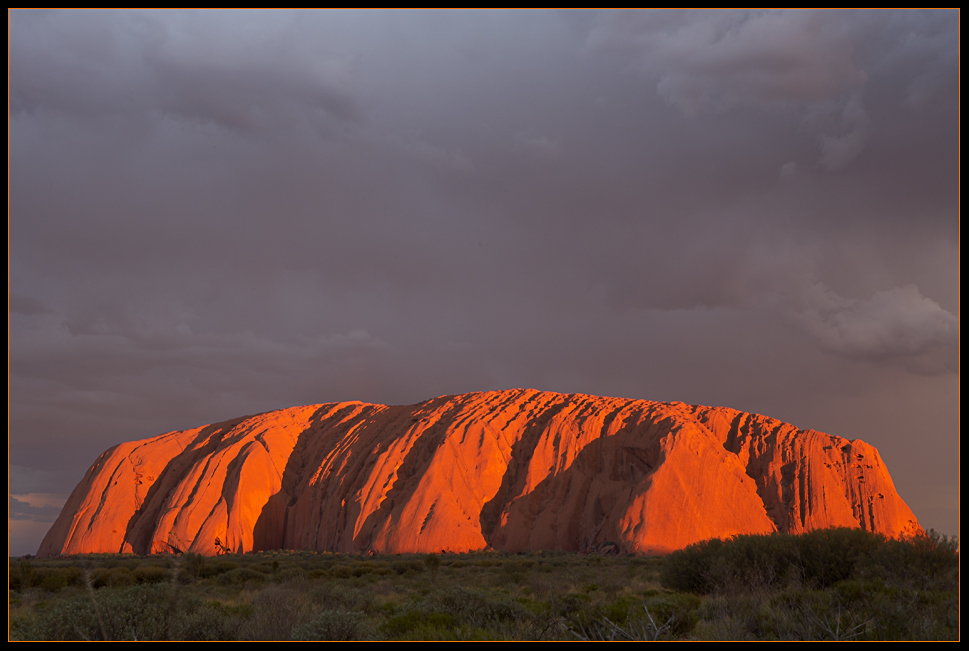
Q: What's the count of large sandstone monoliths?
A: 1